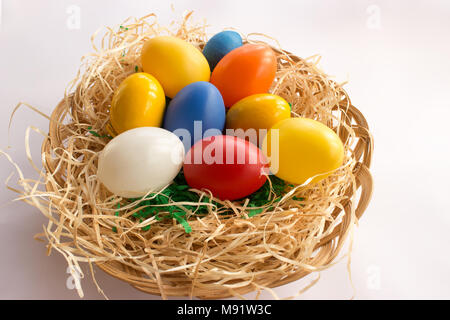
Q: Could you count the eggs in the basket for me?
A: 9